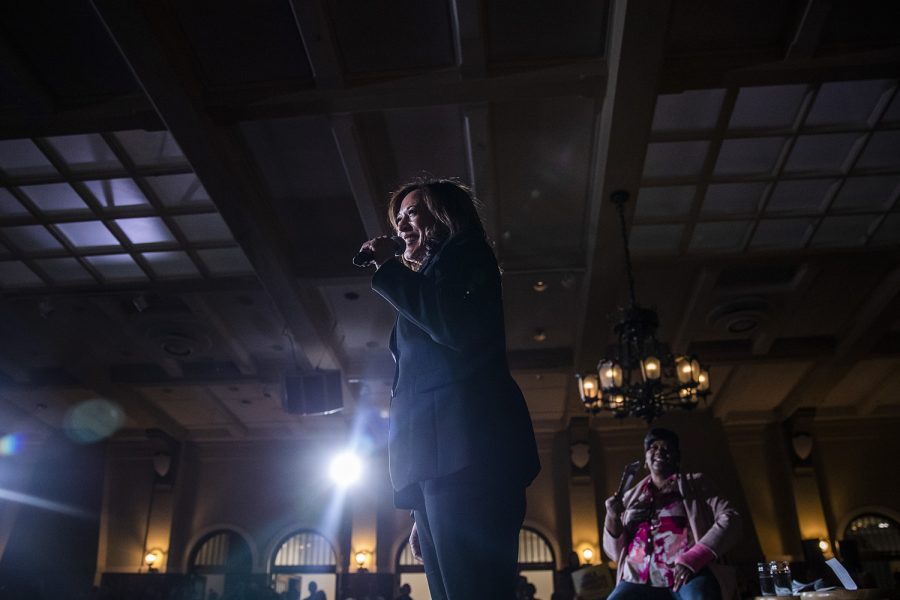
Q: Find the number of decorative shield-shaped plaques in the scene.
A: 3